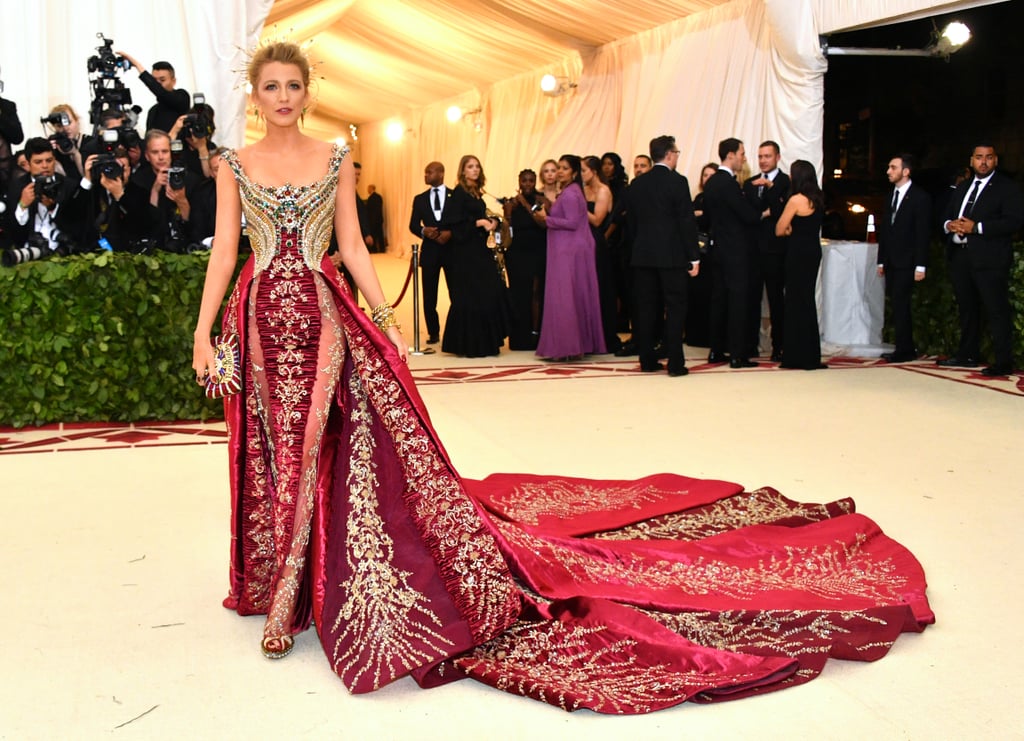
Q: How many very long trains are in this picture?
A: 1